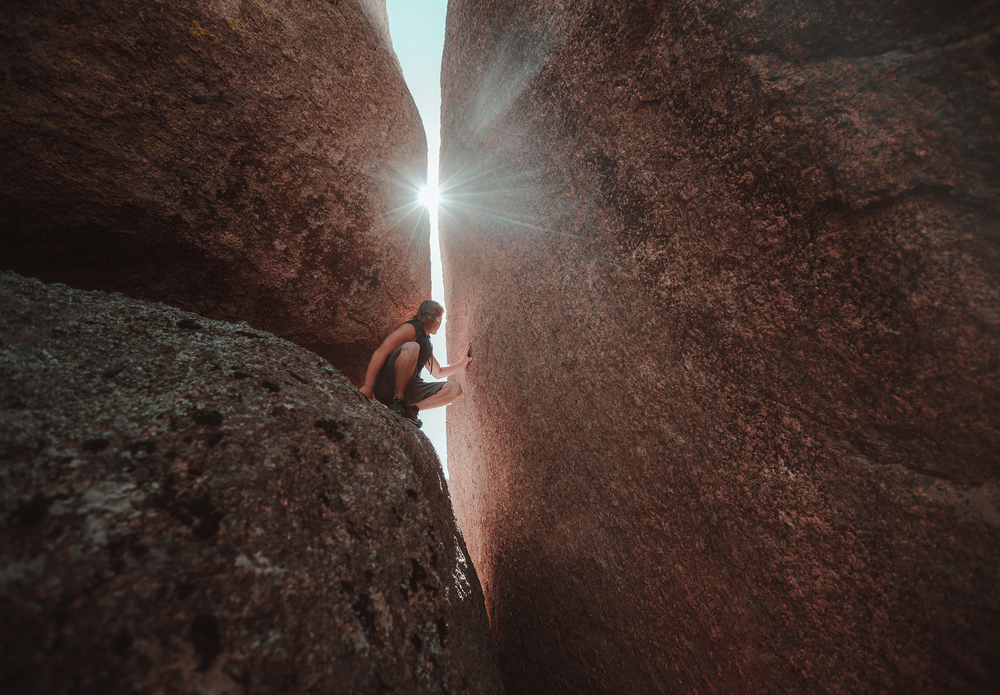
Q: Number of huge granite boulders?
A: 3